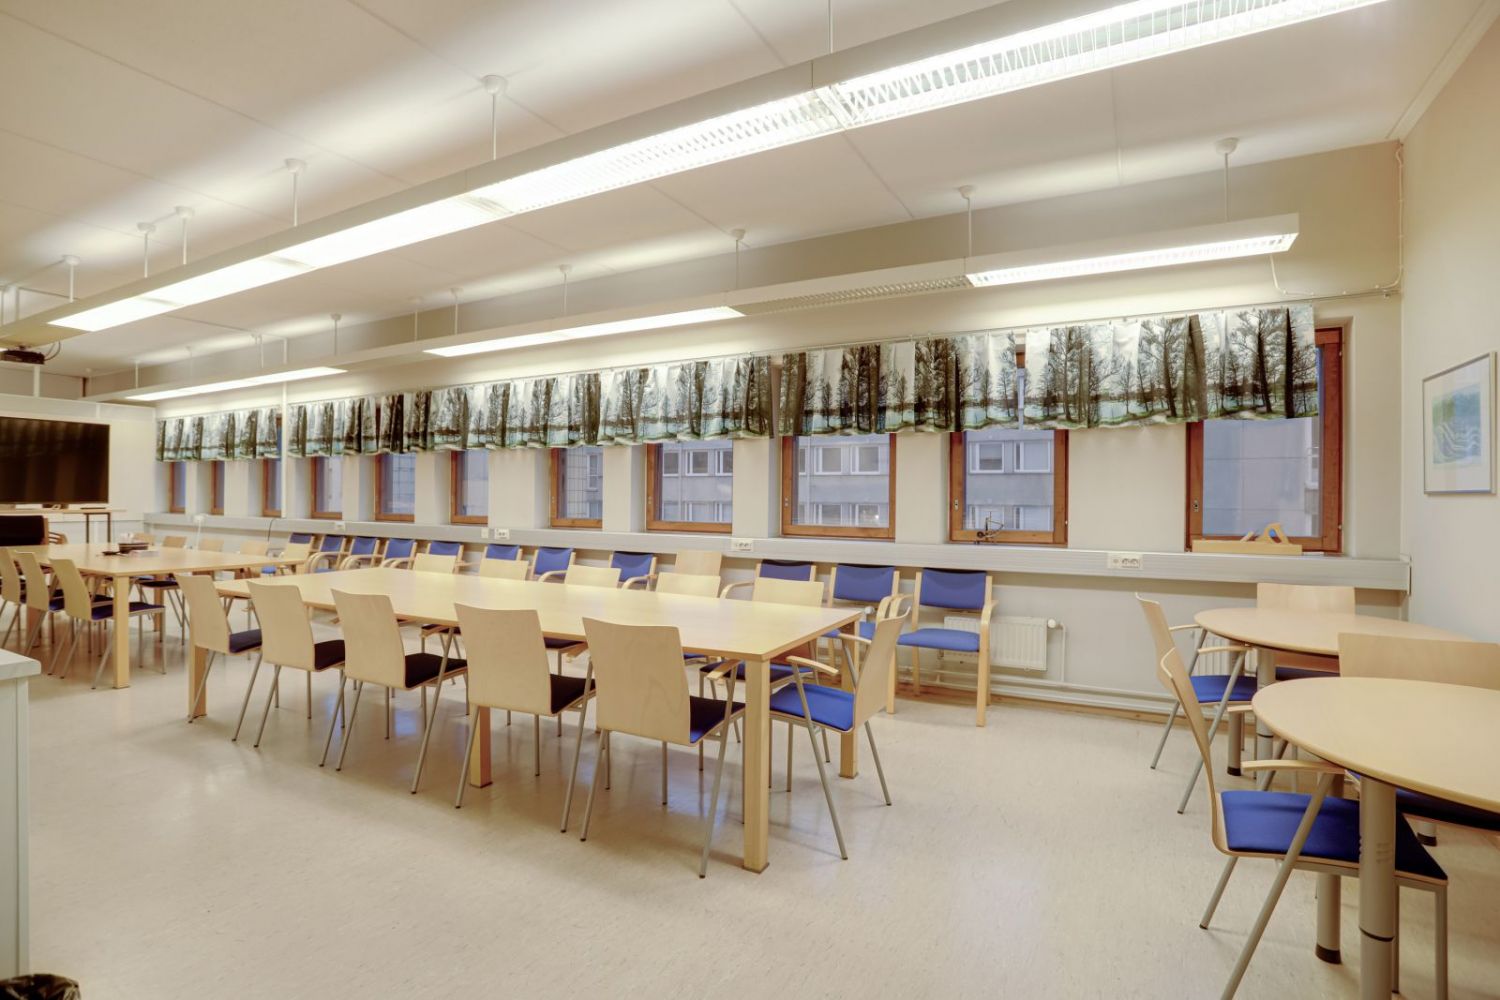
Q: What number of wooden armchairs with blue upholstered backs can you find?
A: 11